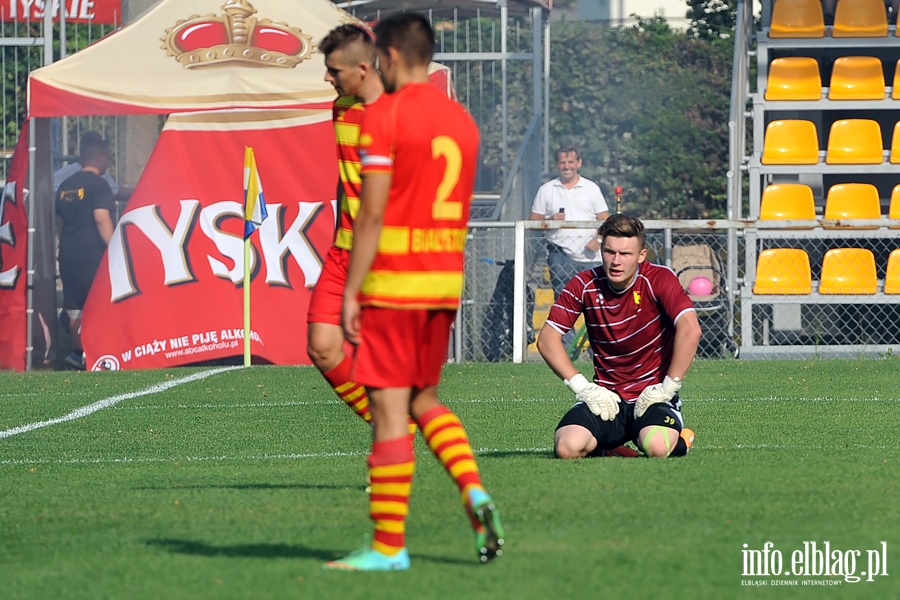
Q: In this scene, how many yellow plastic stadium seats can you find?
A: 15